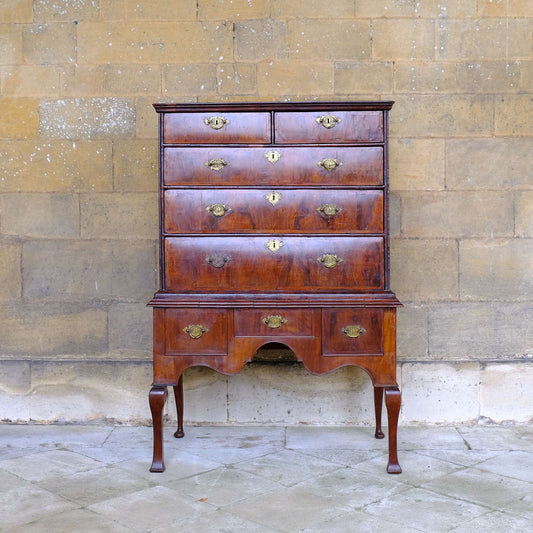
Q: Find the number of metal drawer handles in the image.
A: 11